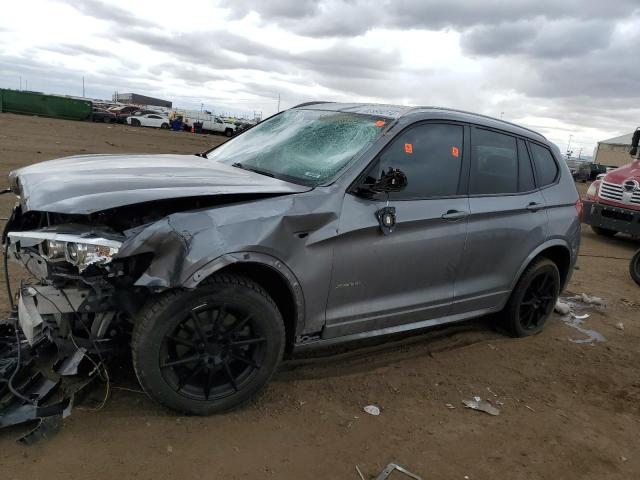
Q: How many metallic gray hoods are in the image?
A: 1